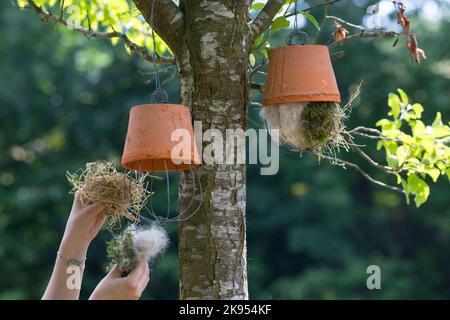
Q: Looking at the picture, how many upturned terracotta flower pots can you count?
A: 2